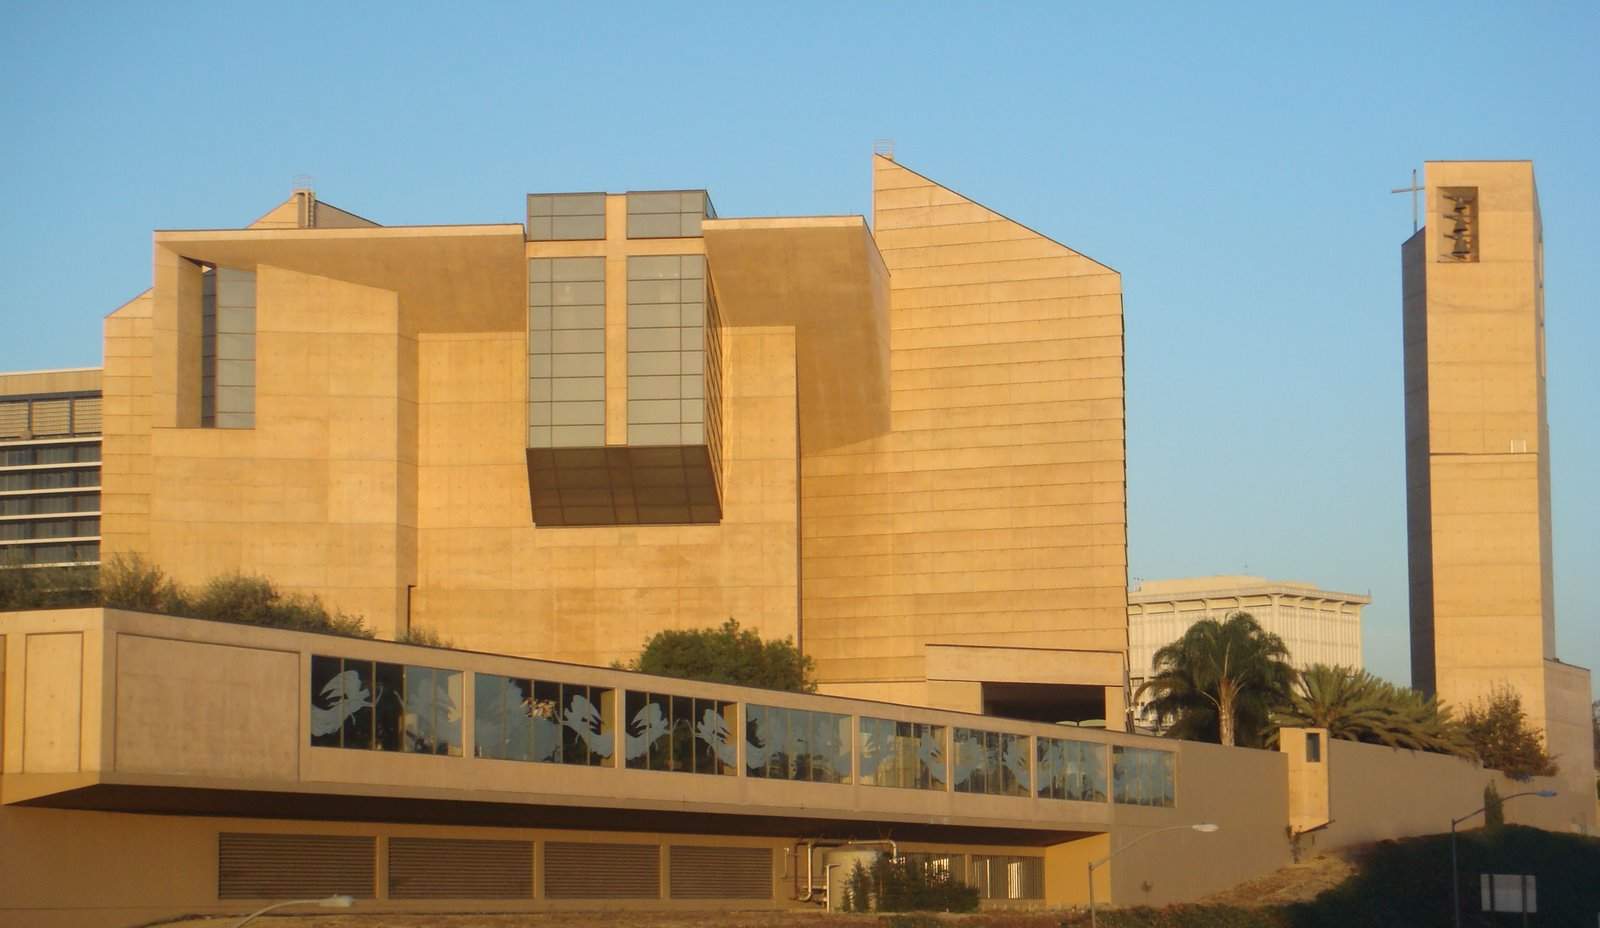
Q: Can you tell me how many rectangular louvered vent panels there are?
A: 4